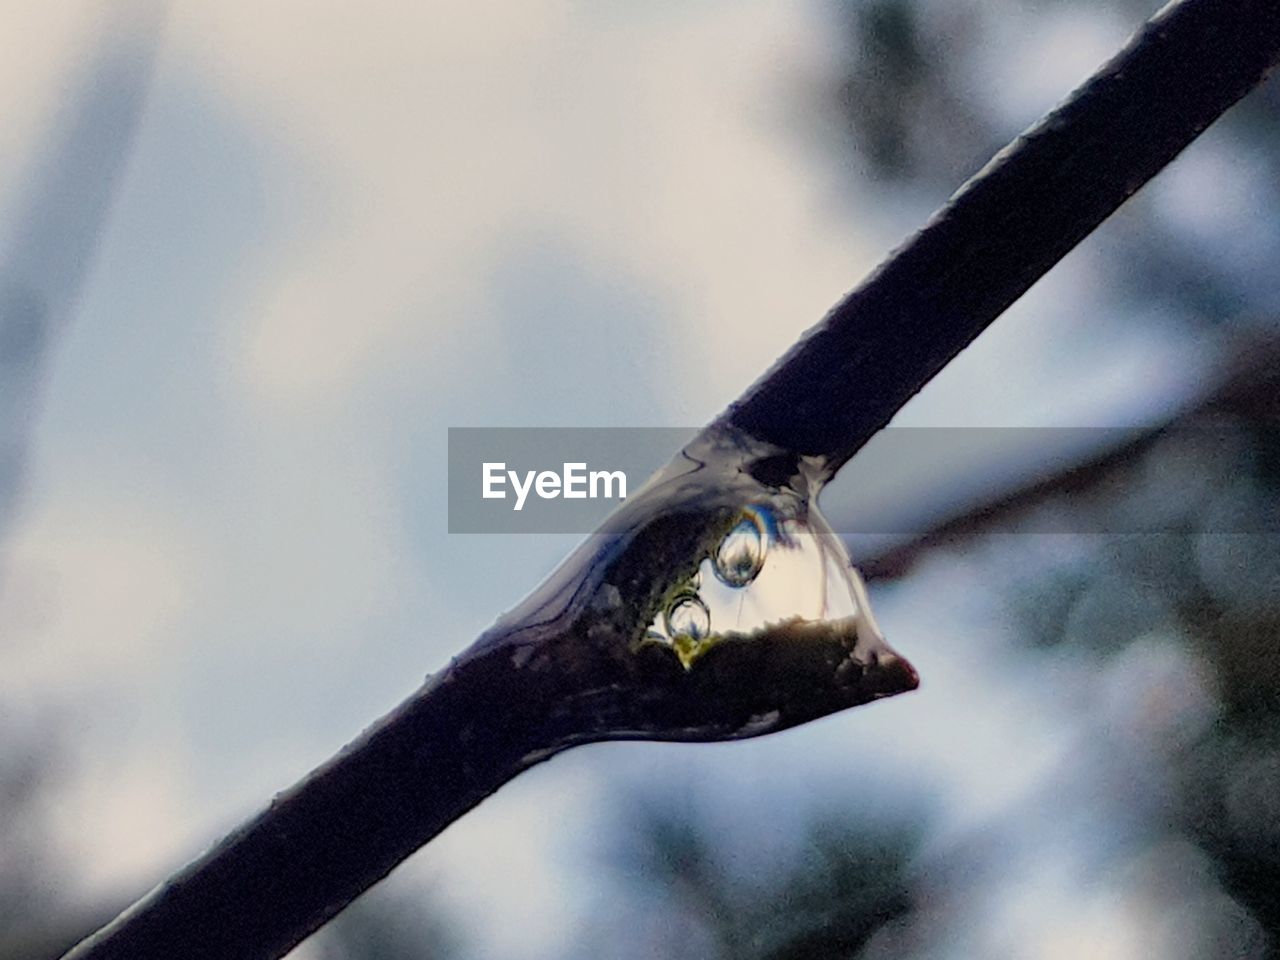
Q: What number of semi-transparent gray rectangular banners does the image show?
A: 1